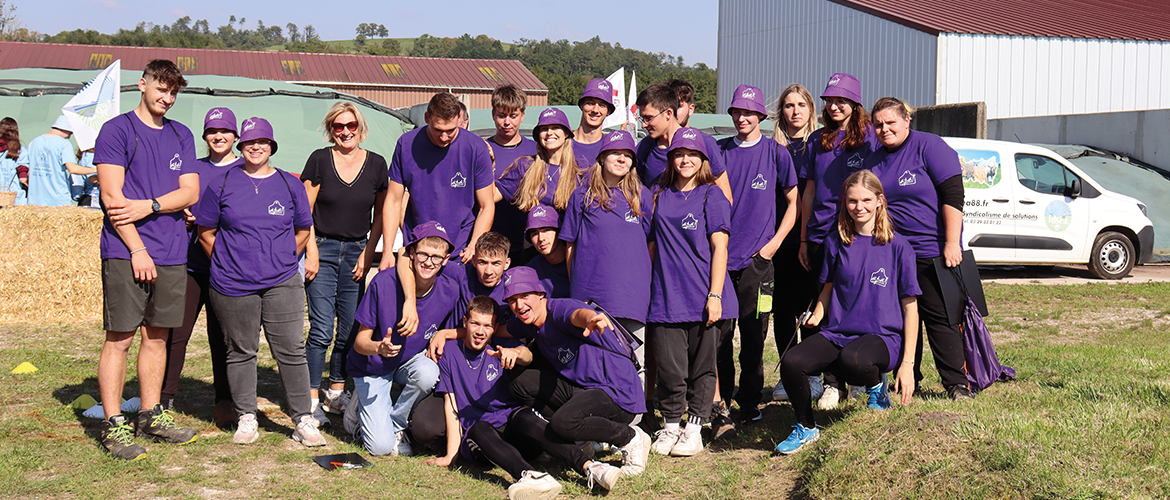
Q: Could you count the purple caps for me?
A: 11